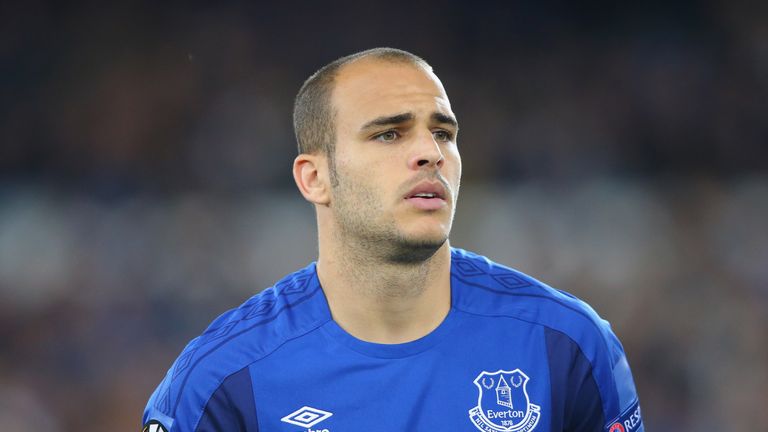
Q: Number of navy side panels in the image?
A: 2